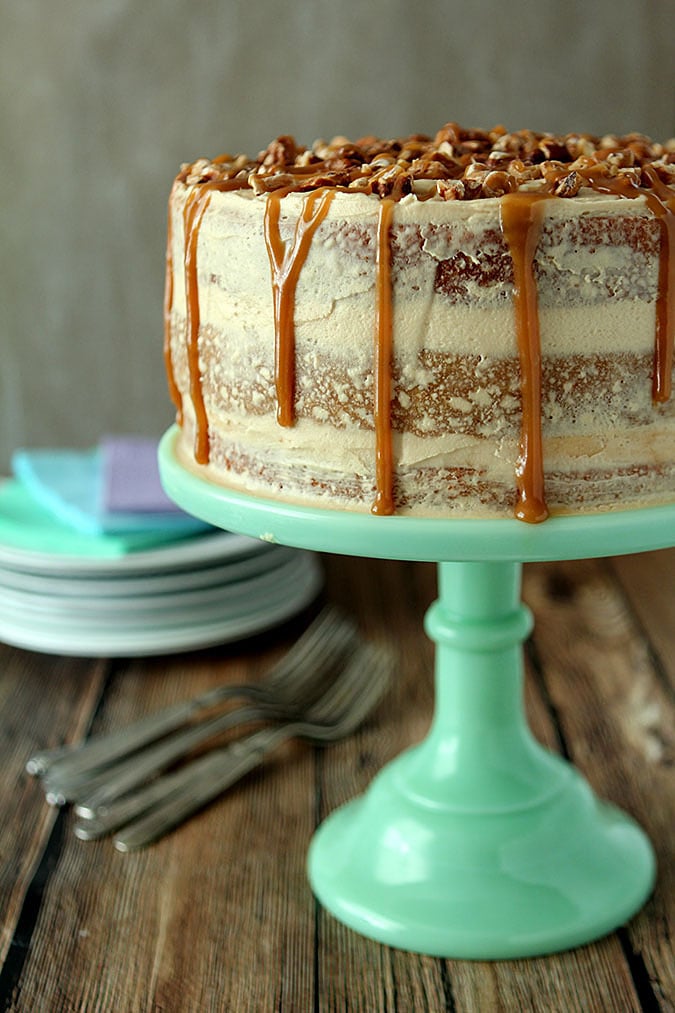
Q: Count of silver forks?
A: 5